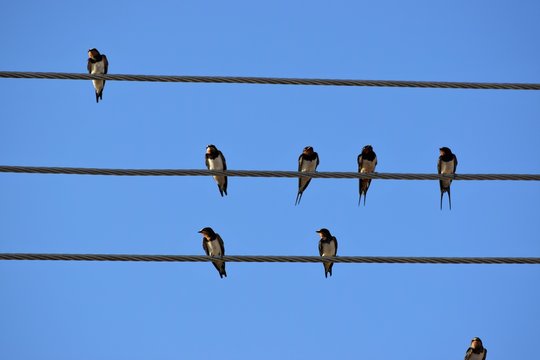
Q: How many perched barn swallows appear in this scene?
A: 8